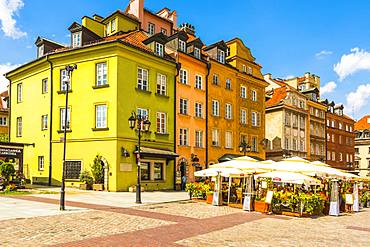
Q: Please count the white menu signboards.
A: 2